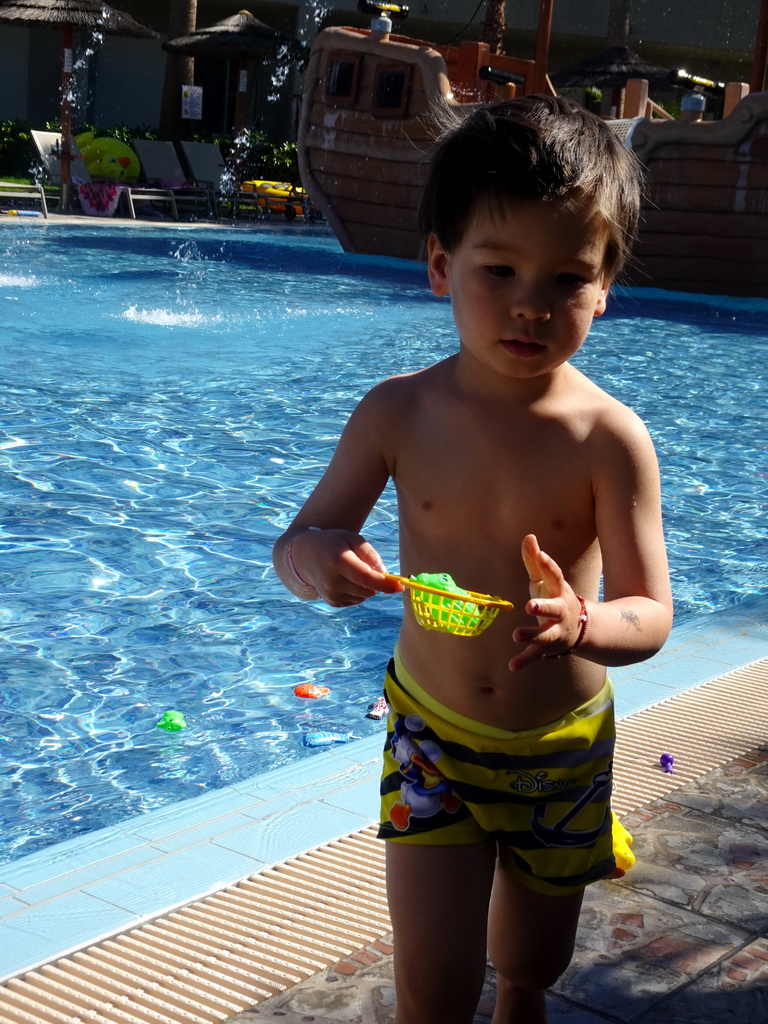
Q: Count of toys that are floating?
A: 4